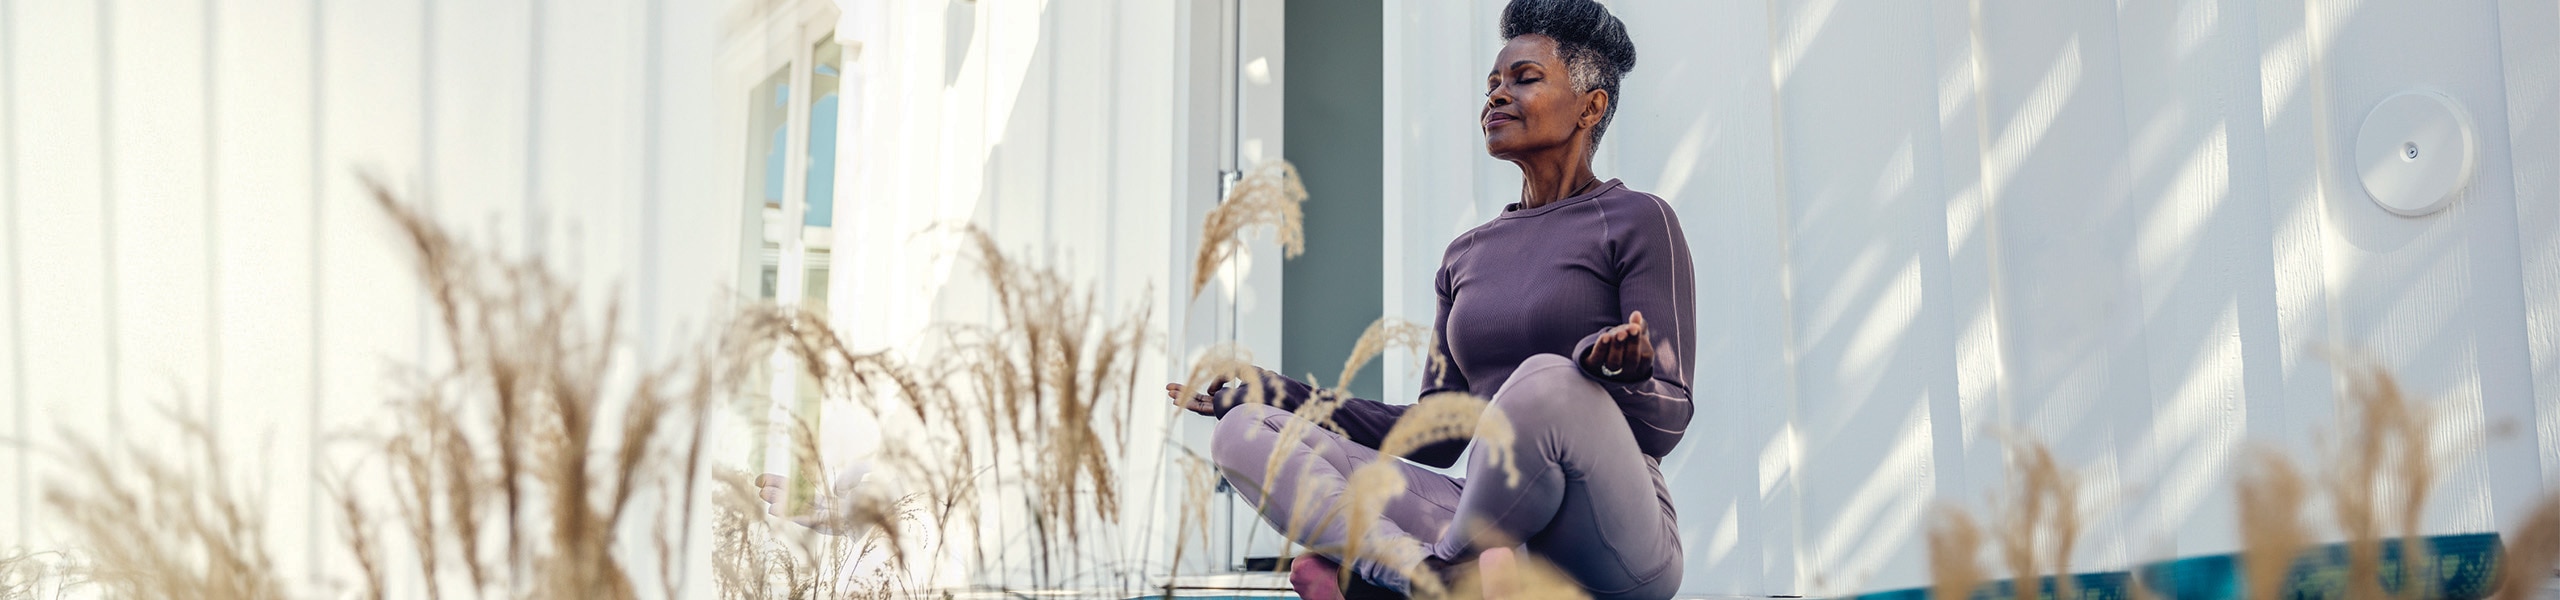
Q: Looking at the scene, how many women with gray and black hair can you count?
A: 1